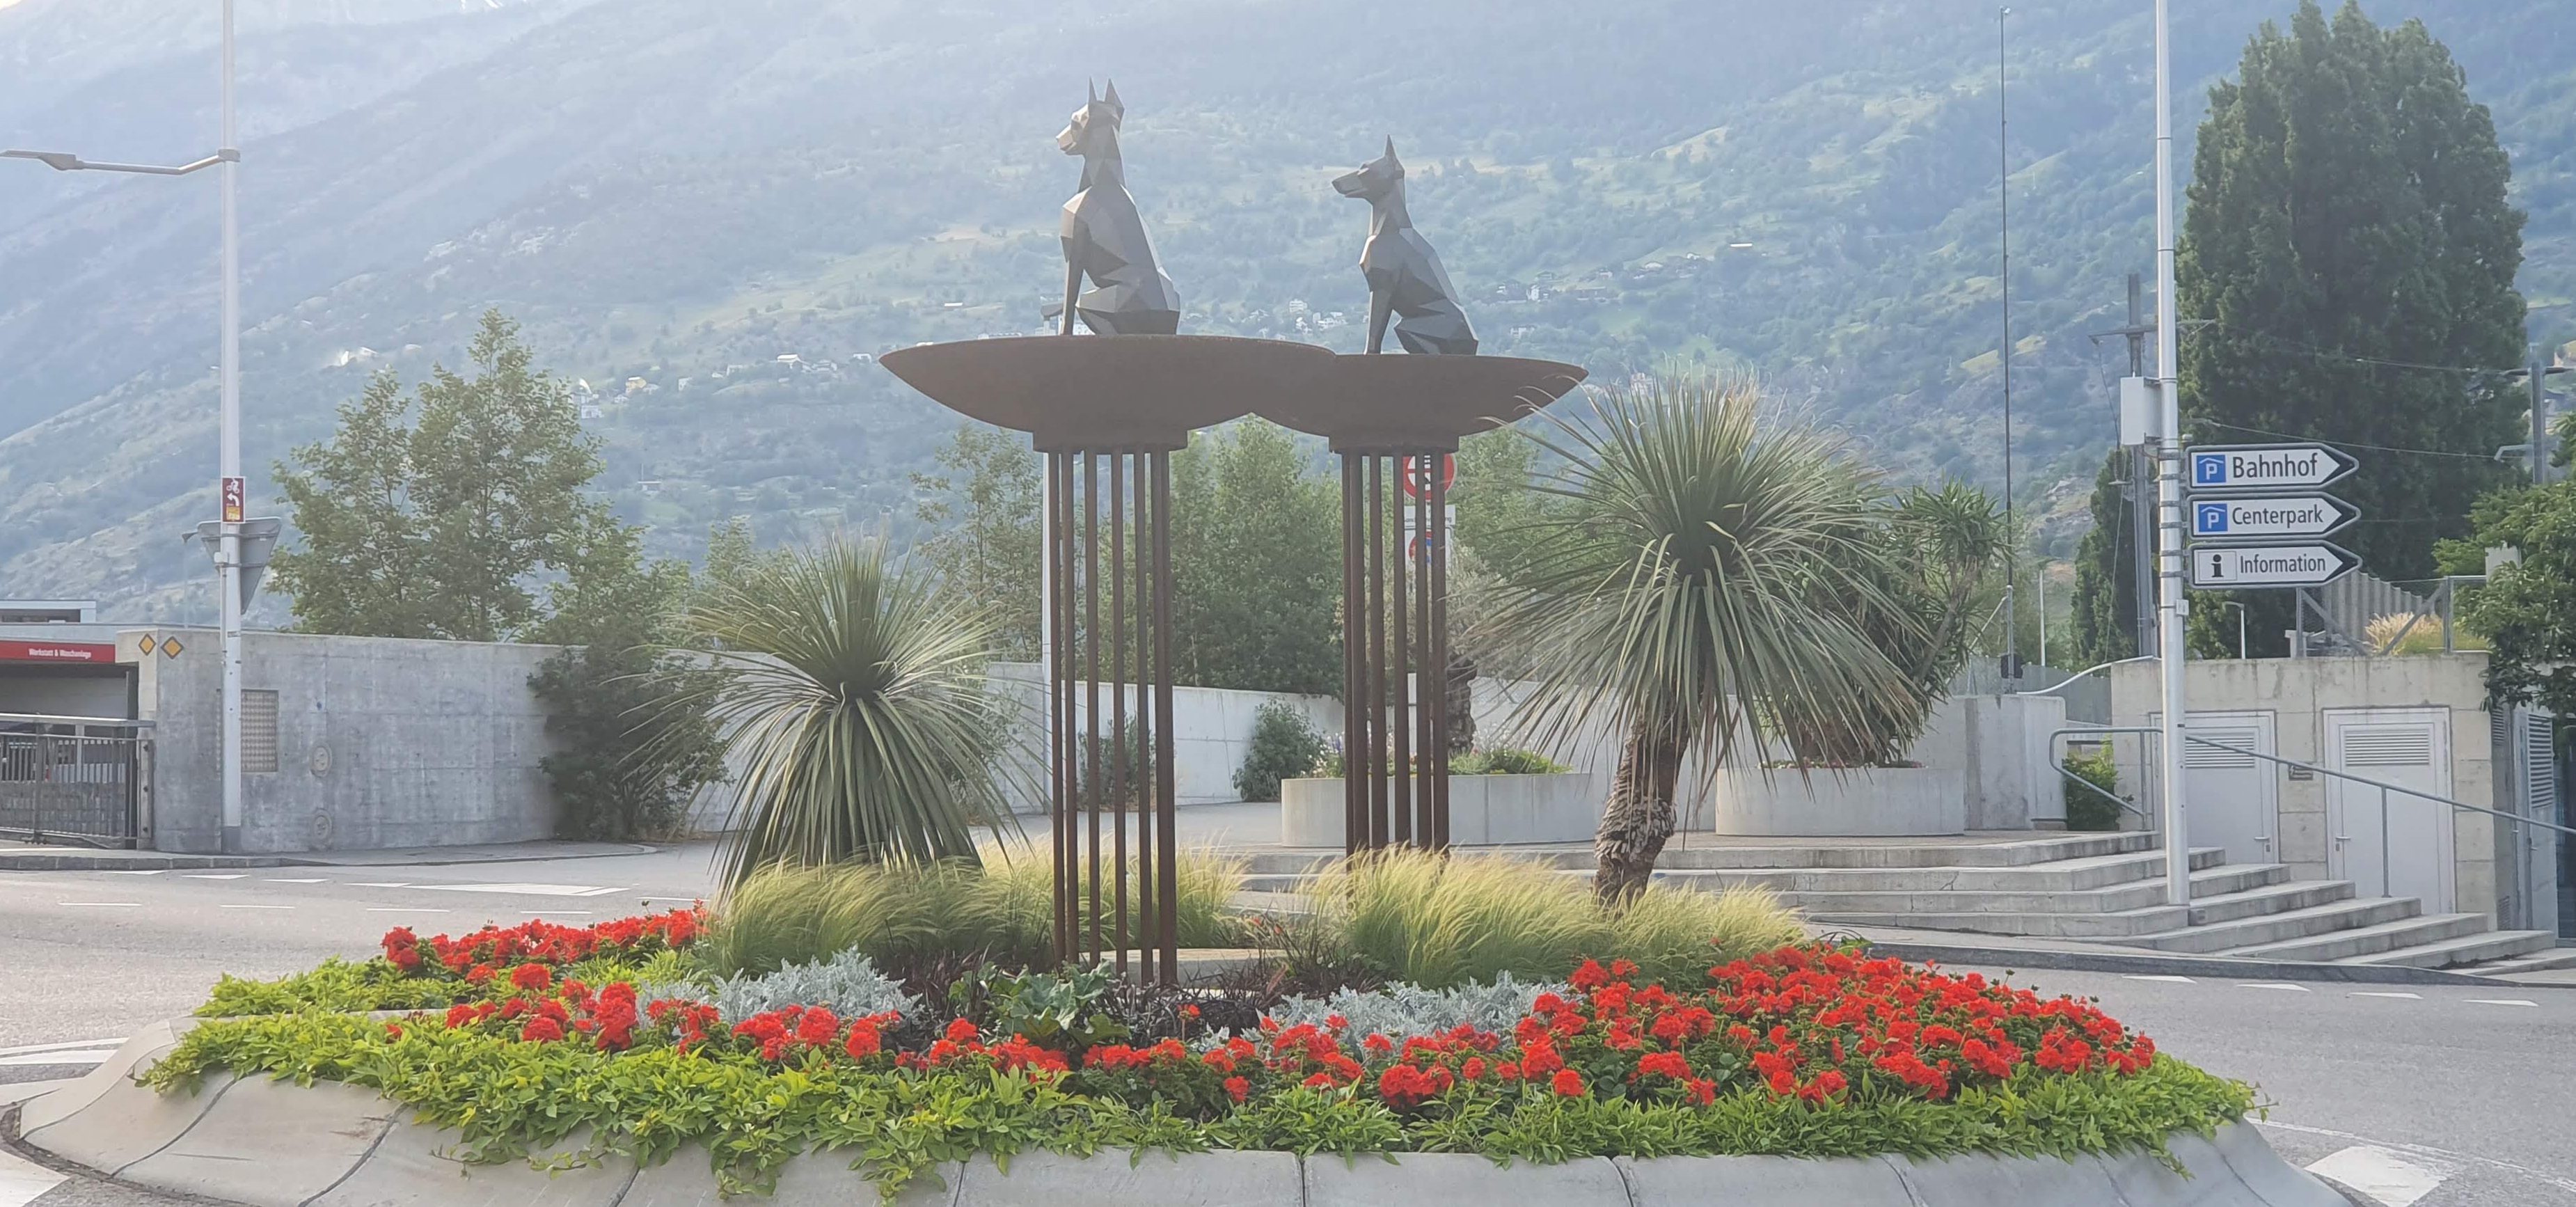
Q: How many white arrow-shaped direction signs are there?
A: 3